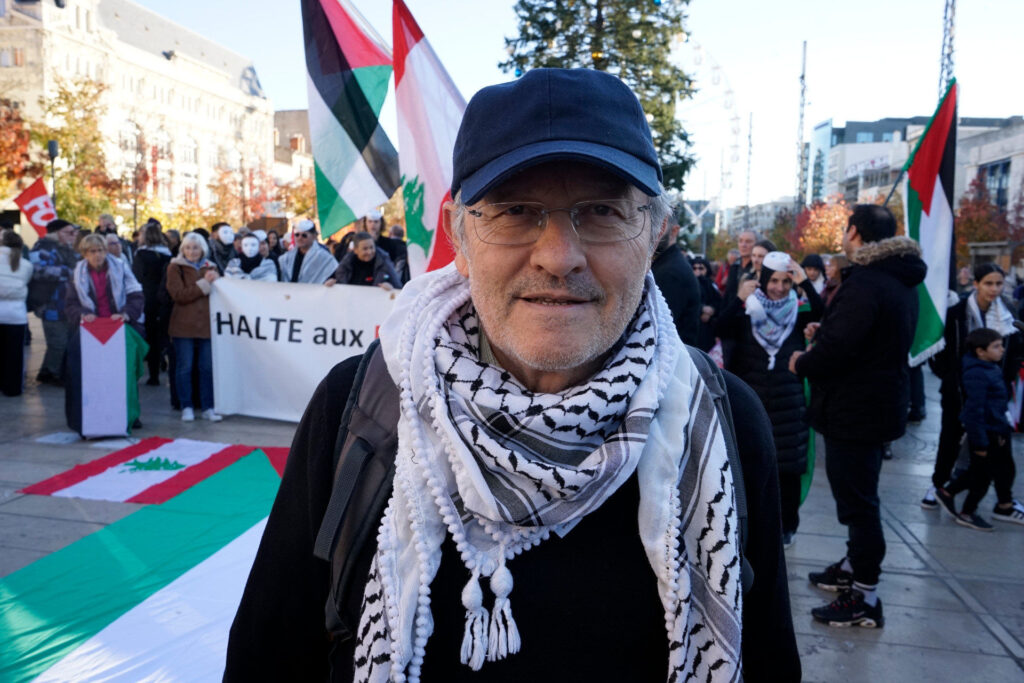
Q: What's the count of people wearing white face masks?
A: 2